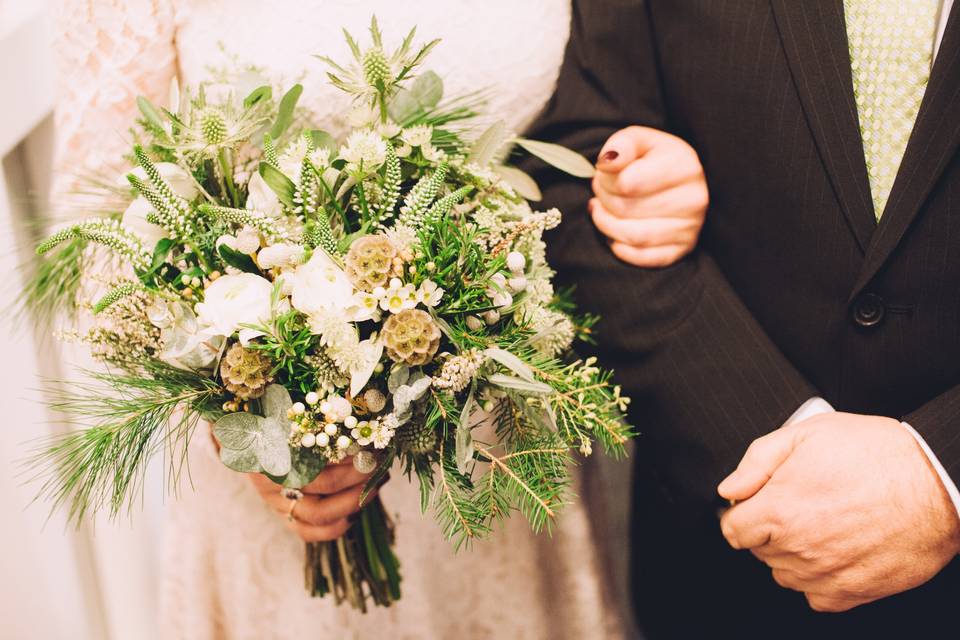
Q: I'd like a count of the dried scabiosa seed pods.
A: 3